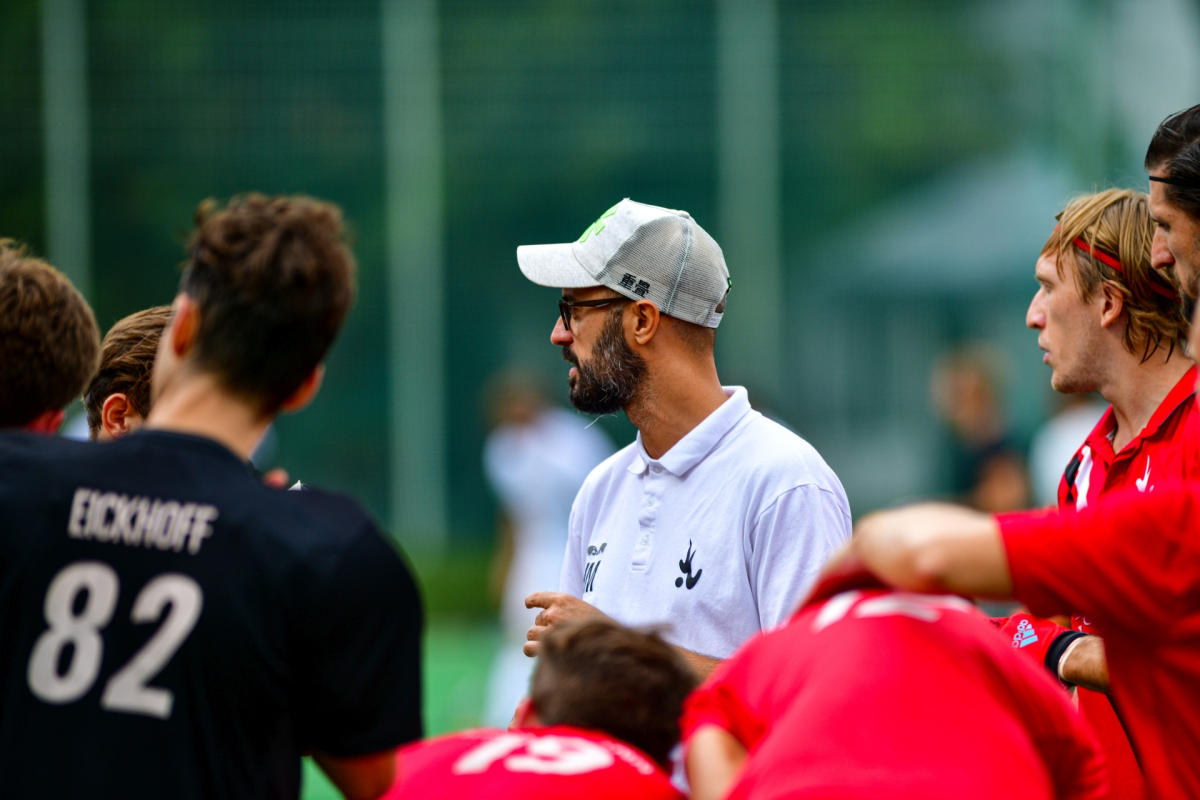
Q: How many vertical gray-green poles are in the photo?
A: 3